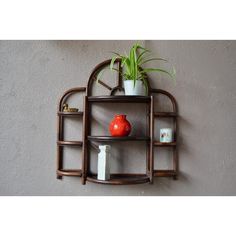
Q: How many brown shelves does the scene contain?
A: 9